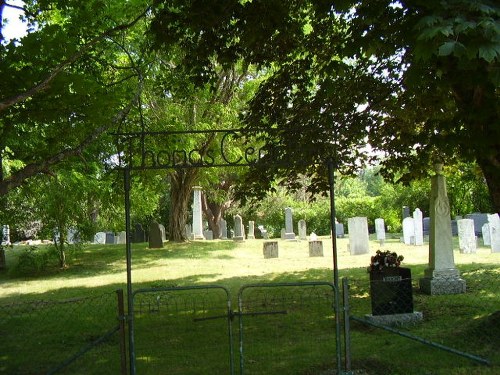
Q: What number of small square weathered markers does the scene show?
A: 2